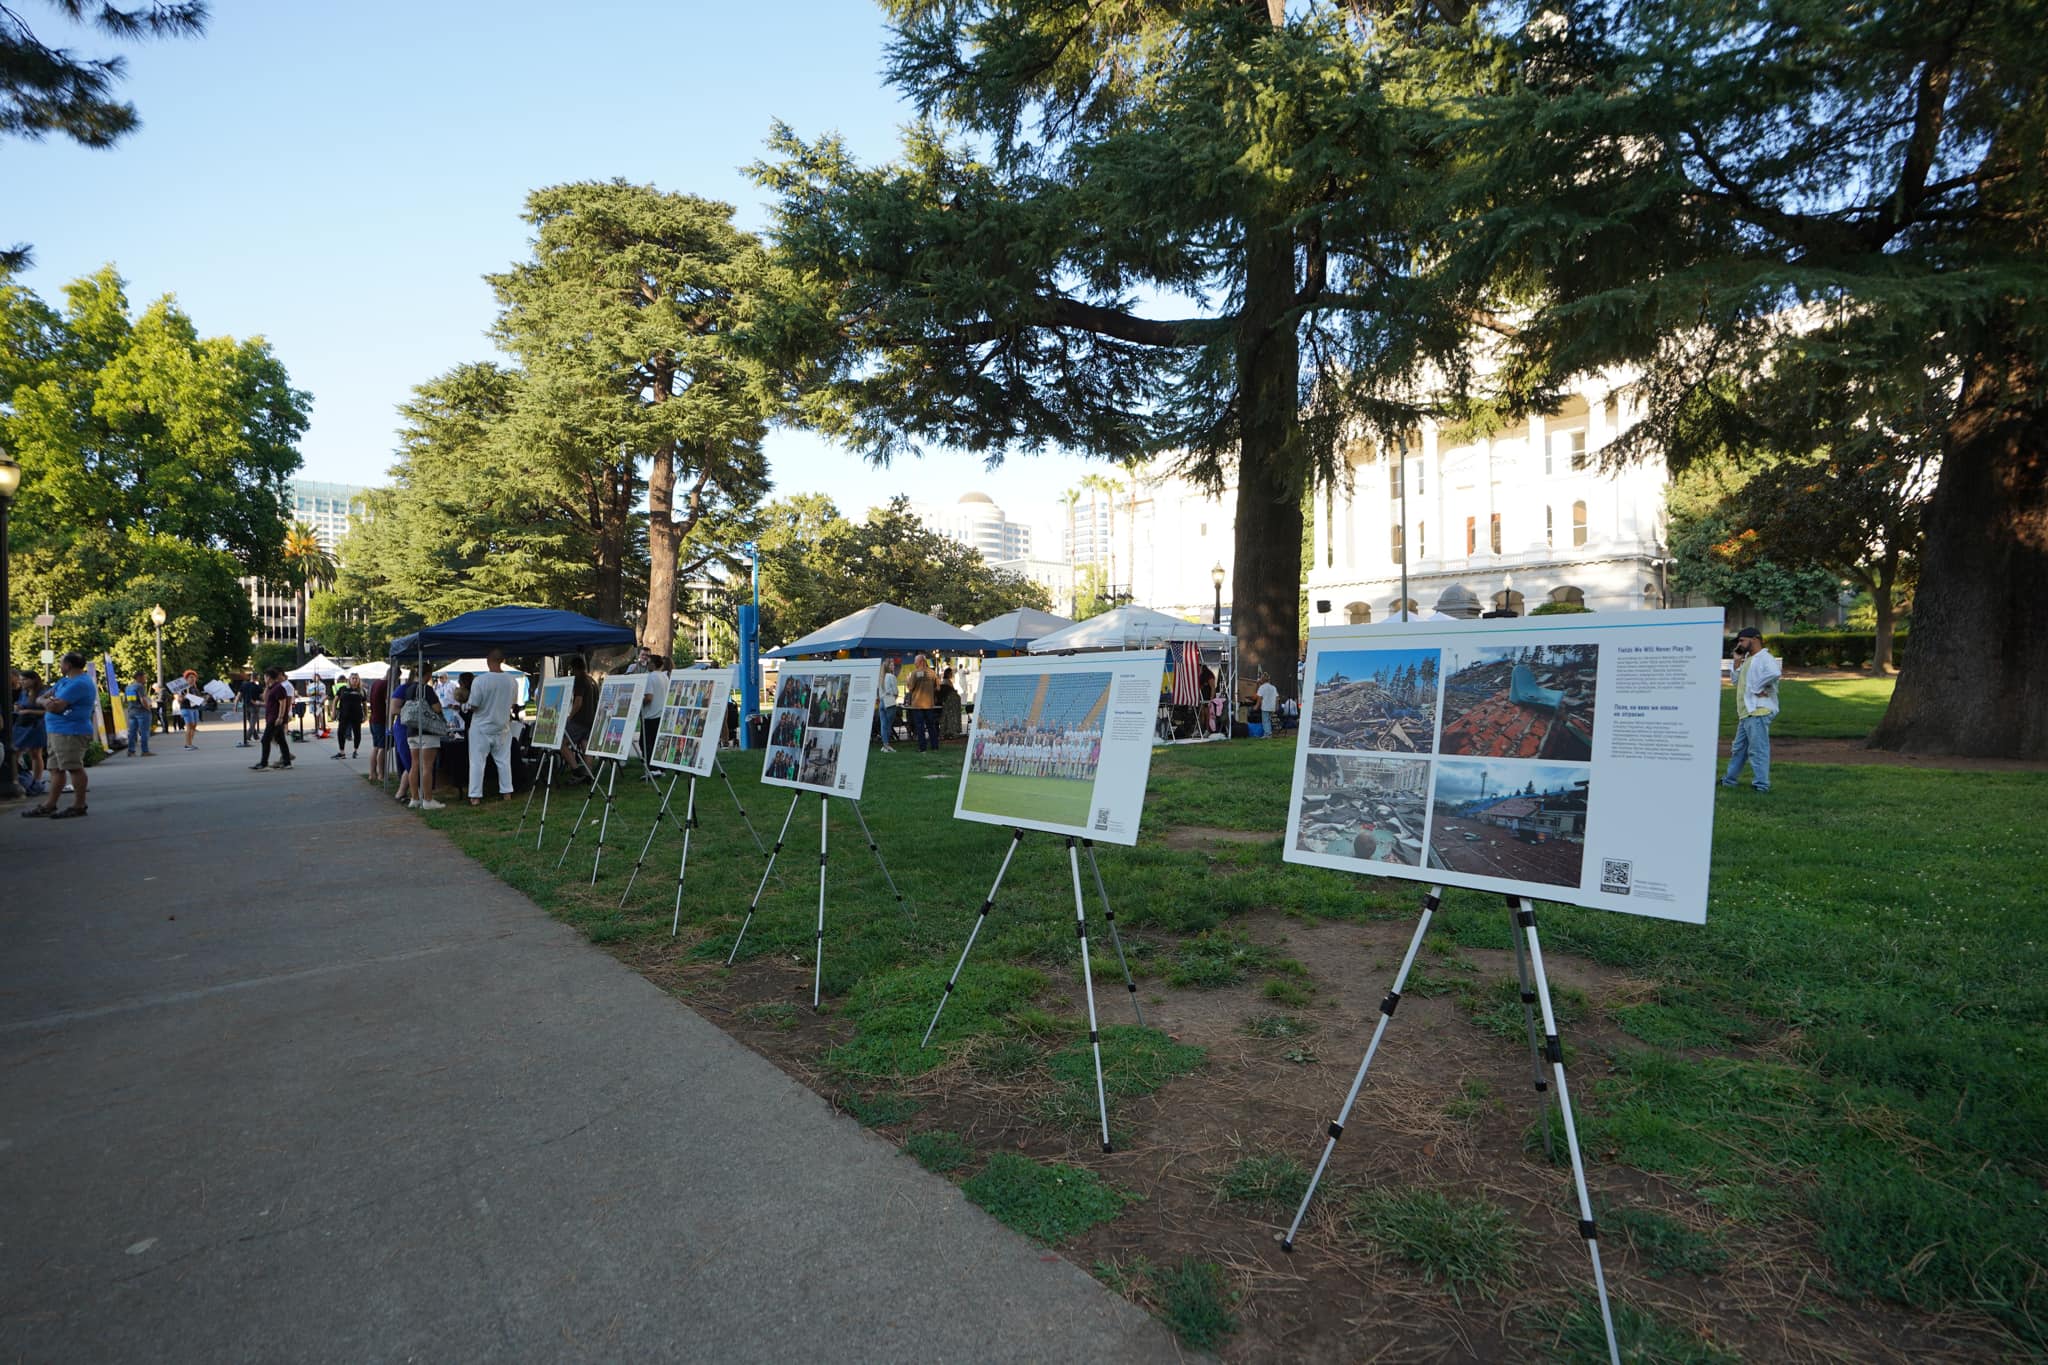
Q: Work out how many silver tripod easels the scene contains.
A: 6